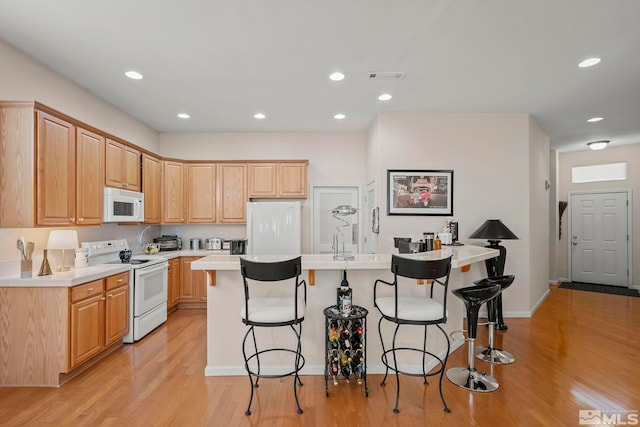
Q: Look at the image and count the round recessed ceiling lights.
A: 8